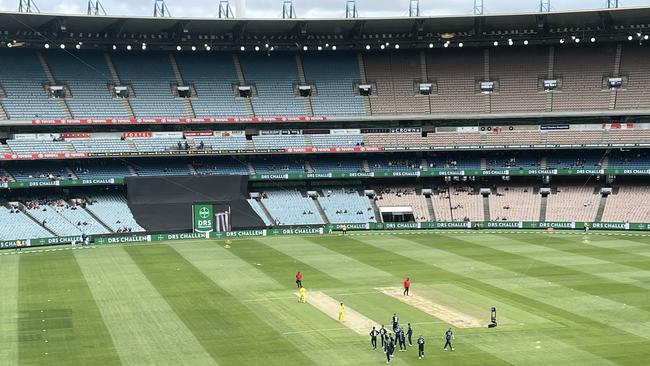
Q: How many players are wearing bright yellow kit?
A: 2